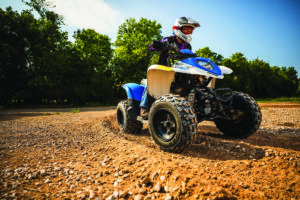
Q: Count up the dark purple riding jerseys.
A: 1